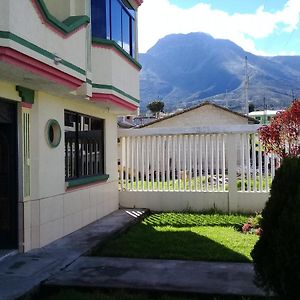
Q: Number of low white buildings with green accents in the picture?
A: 1